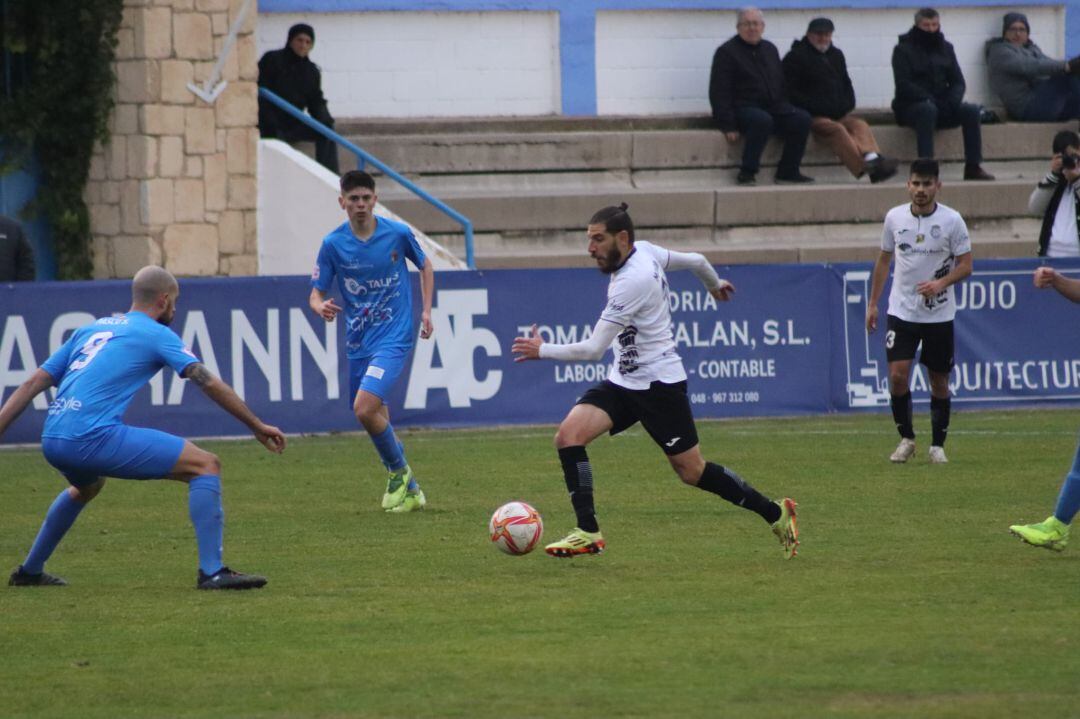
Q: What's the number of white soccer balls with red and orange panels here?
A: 1